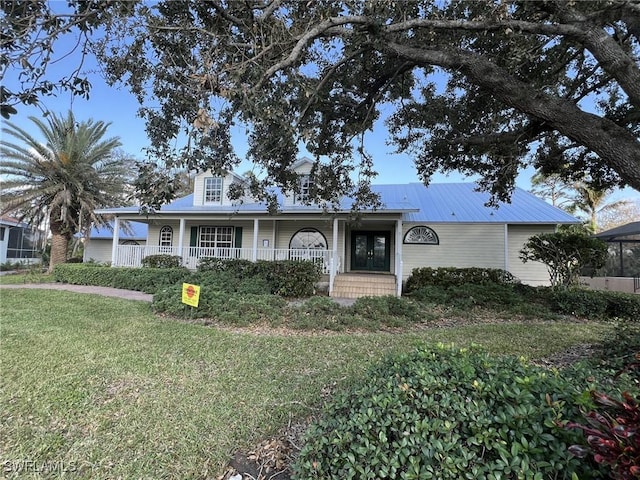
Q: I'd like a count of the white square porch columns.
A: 5